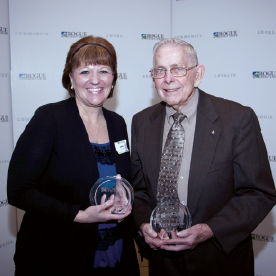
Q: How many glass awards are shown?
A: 2